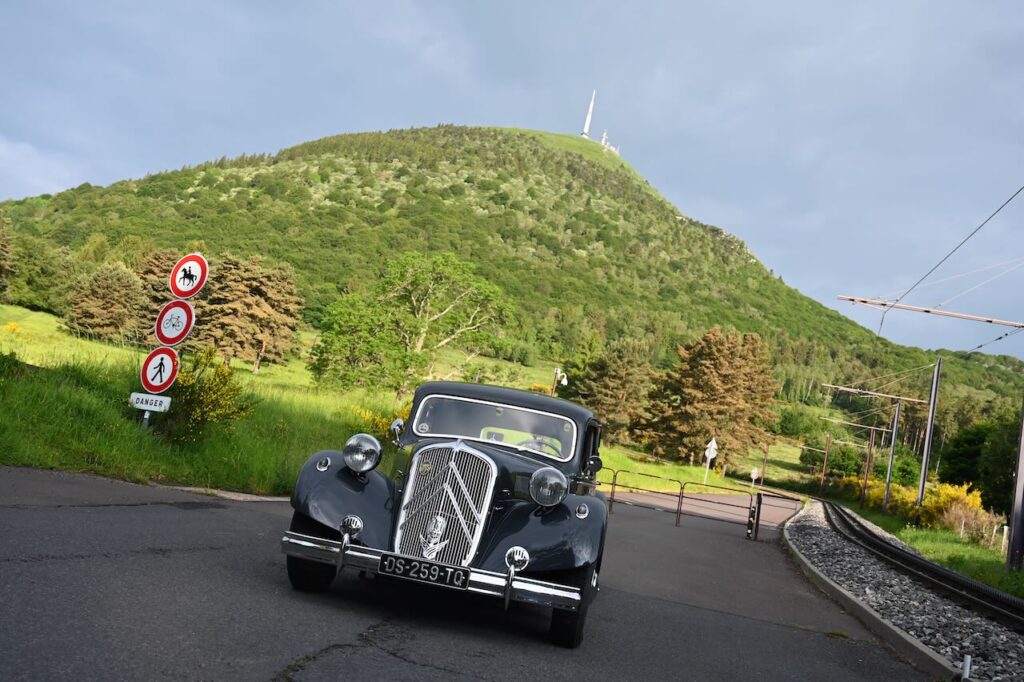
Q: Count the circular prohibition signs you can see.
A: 3